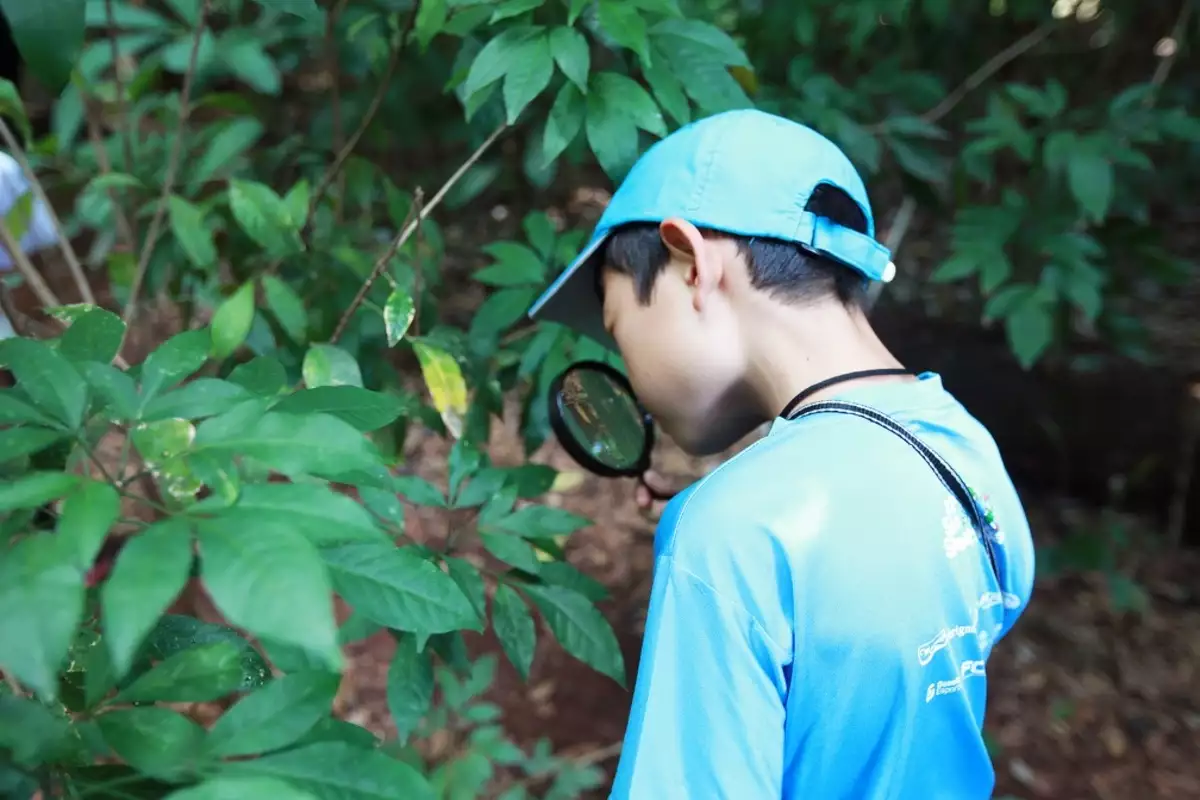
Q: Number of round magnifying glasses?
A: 1